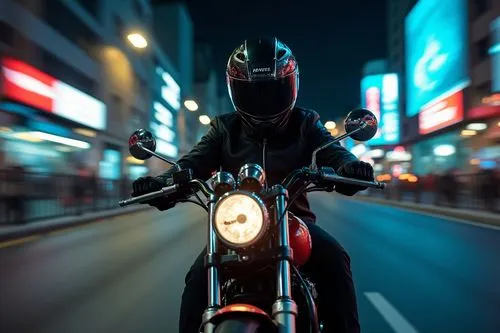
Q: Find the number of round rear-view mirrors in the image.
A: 2